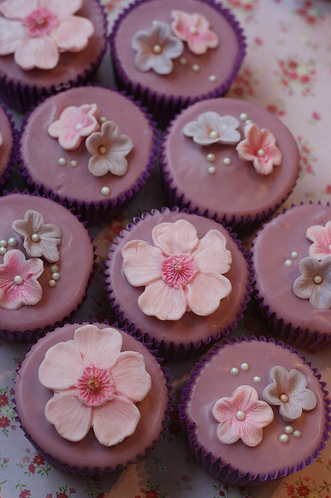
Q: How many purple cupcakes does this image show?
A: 10